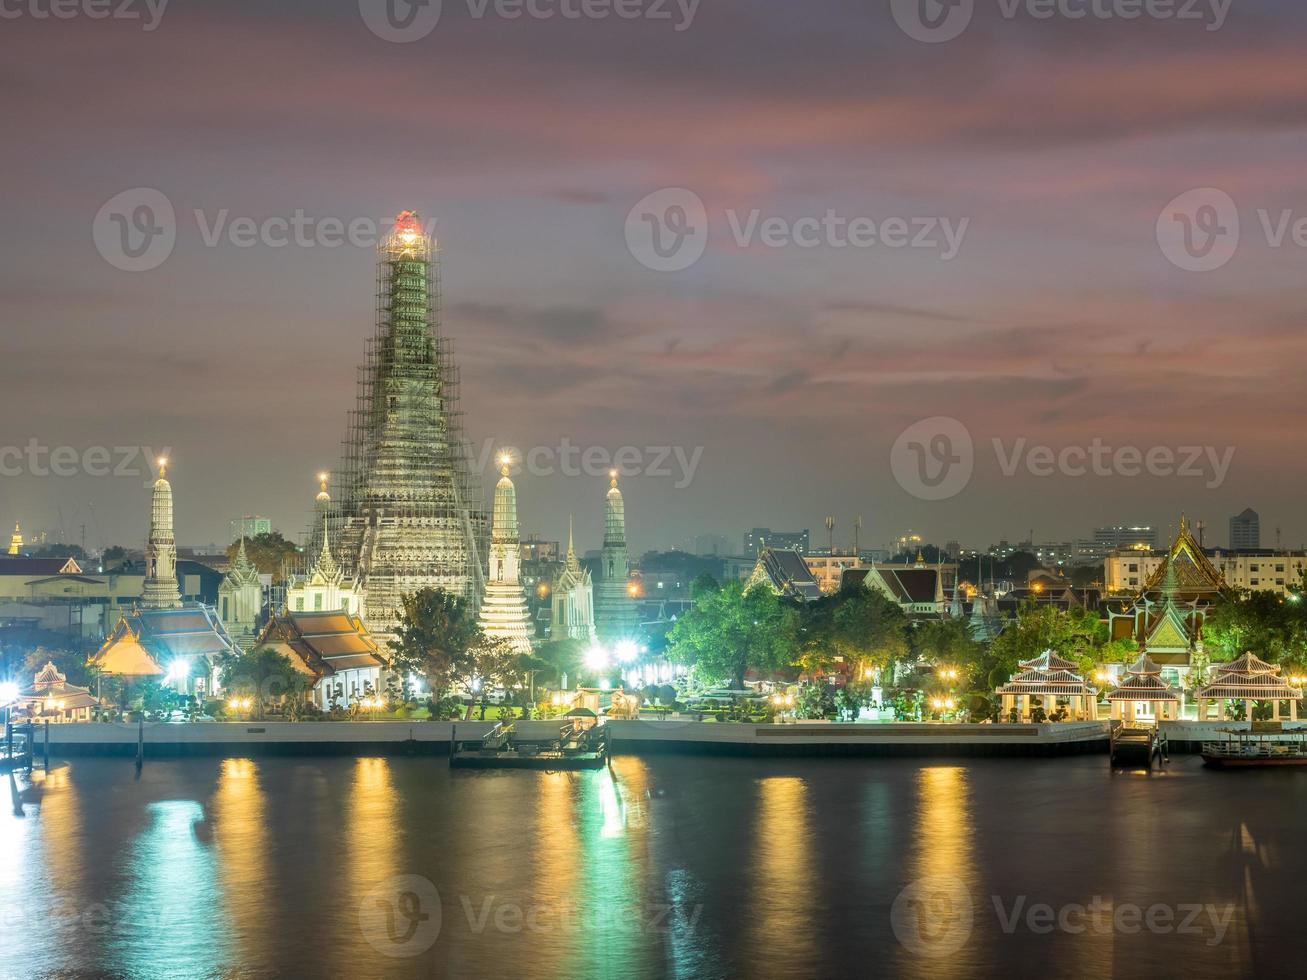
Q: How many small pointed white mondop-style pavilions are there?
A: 3